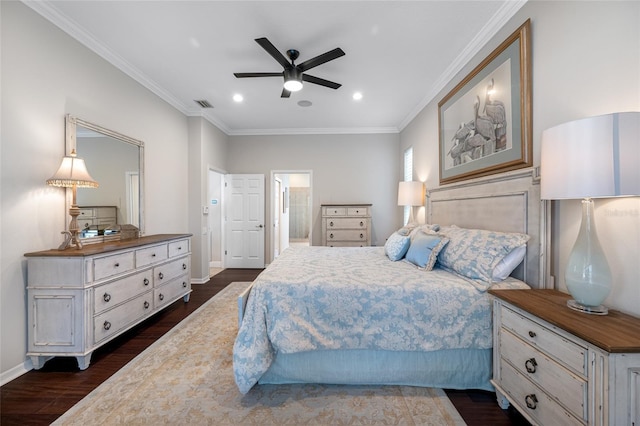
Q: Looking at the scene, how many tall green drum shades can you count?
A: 0